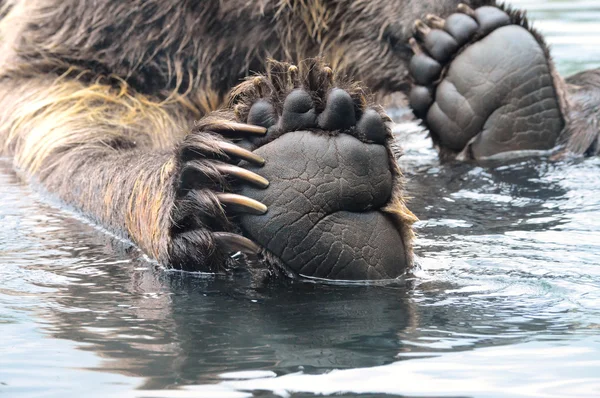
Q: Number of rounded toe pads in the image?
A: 9